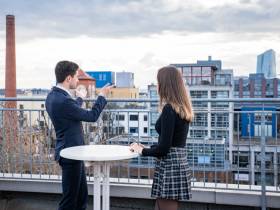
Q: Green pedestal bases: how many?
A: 0